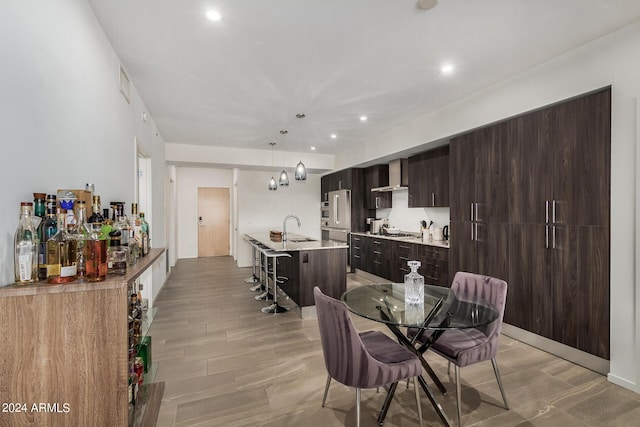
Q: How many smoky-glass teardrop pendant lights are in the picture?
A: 3